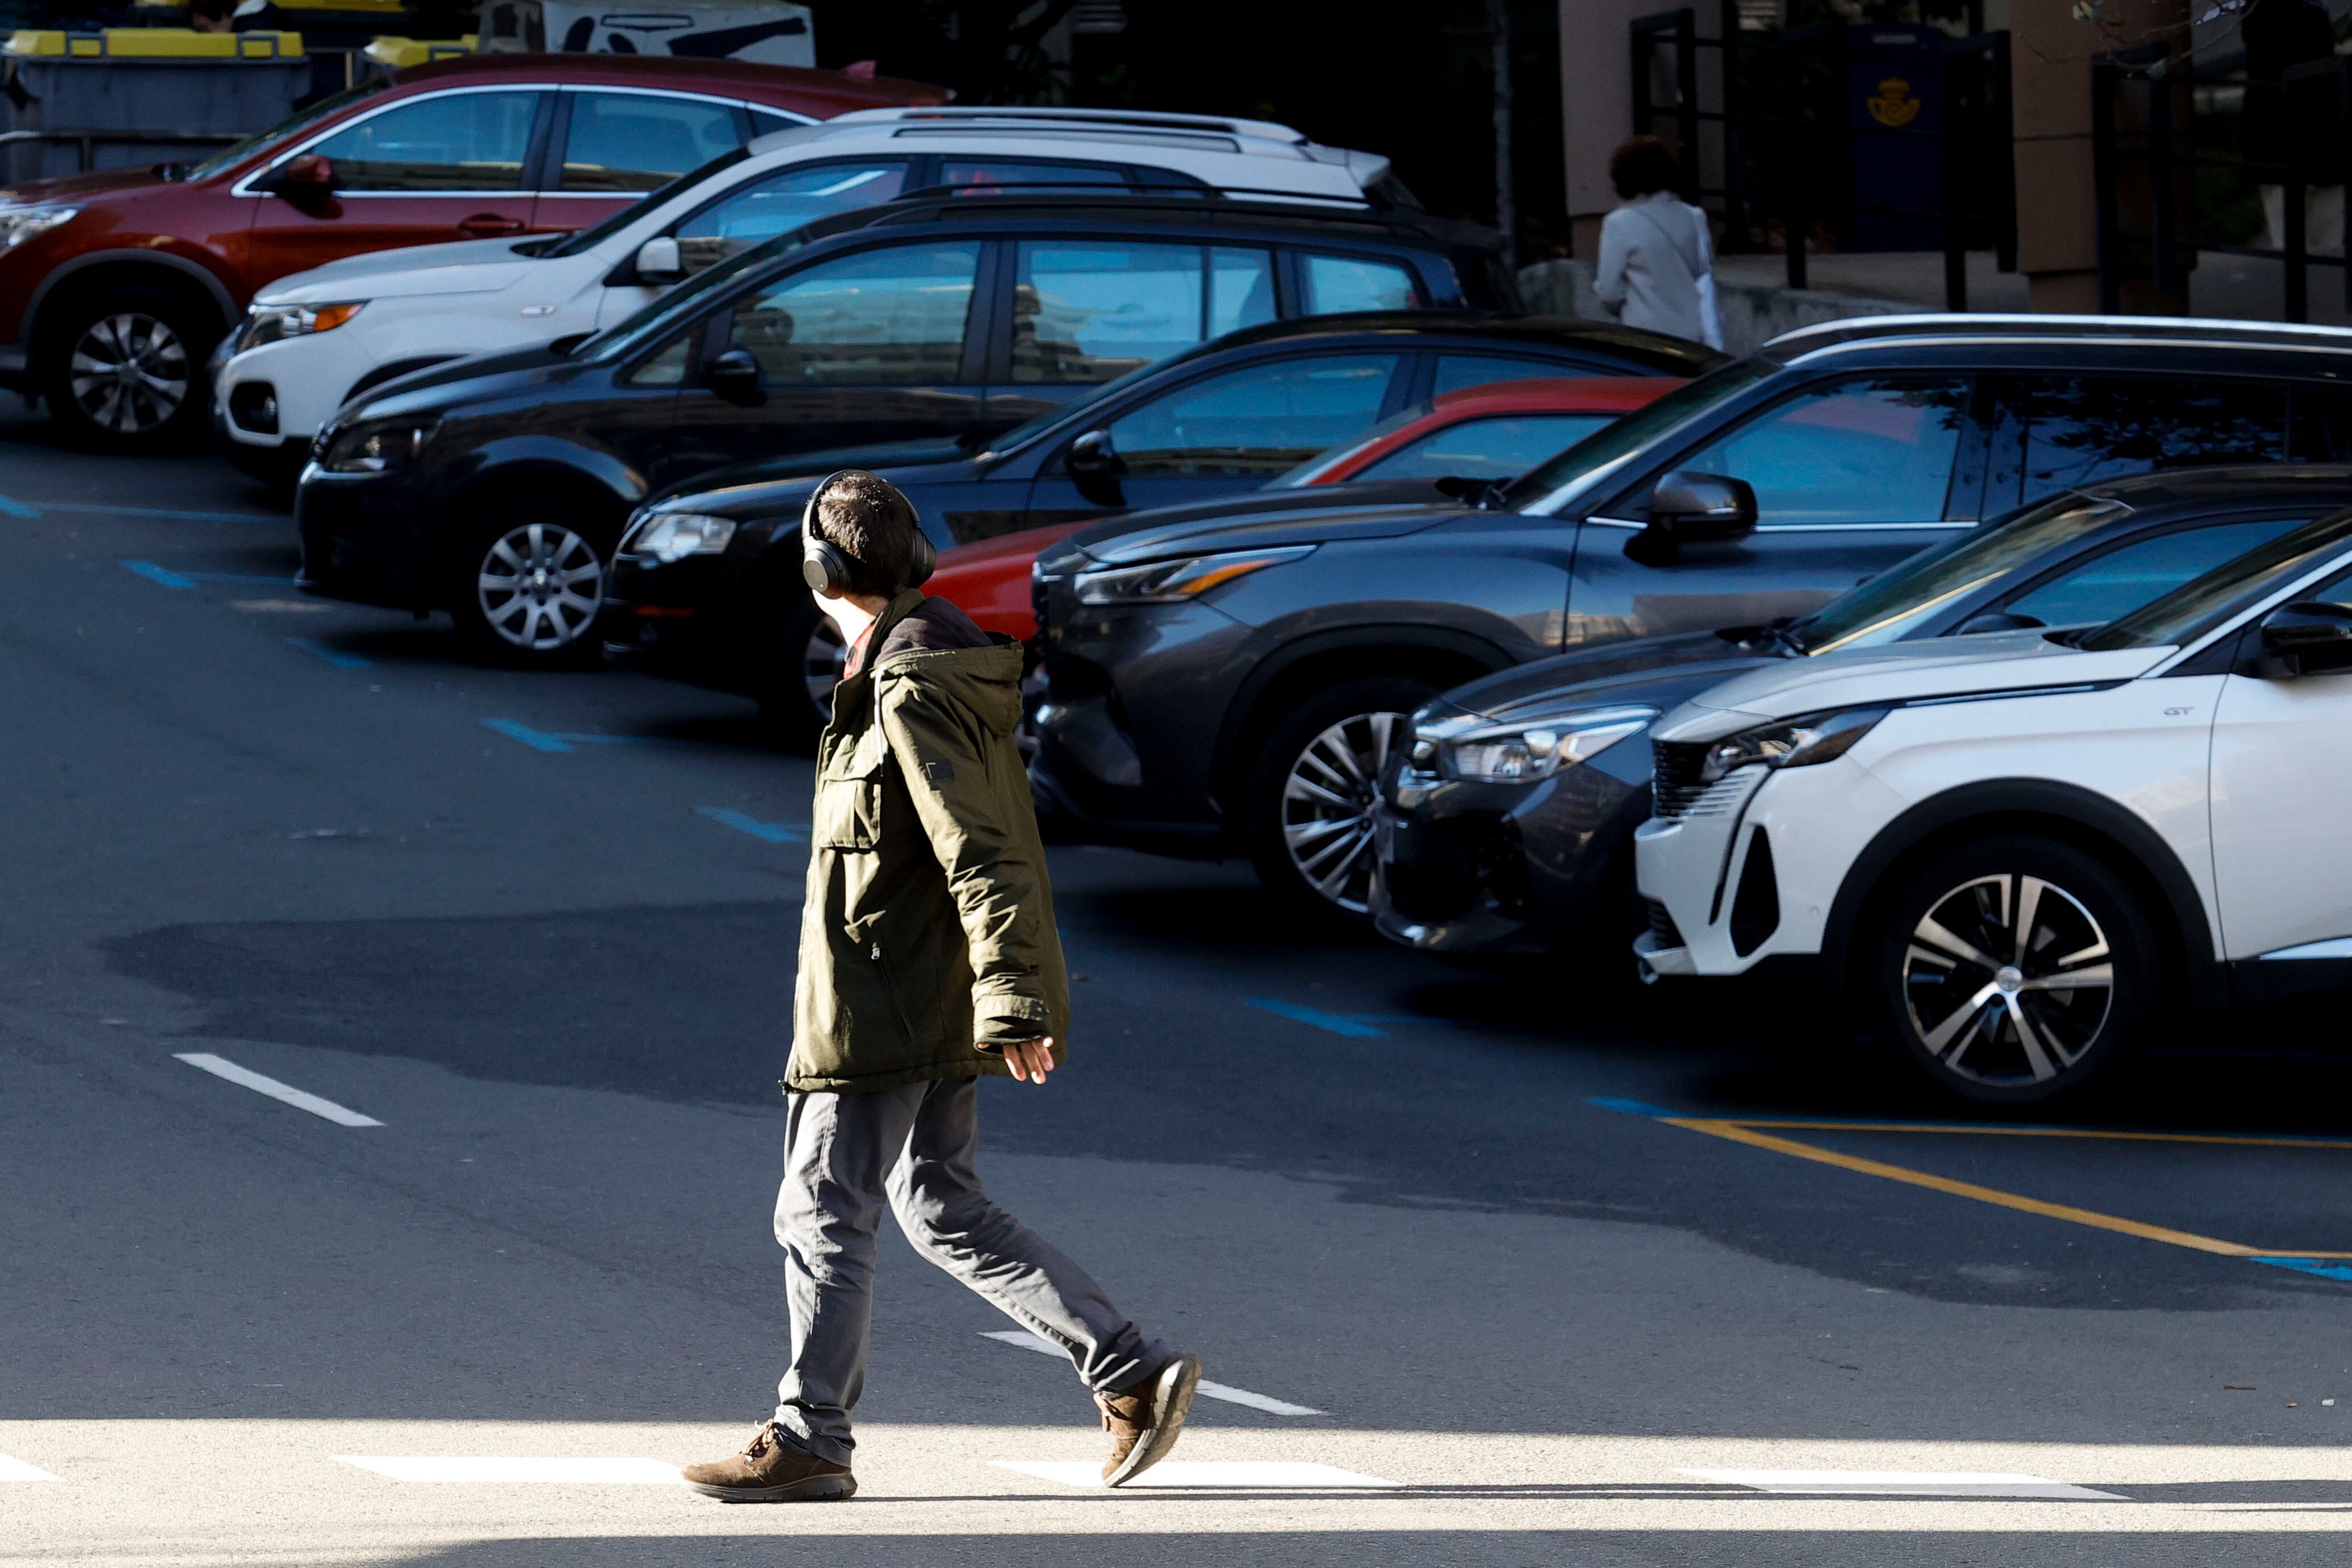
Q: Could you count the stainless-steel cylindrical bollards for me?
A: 0